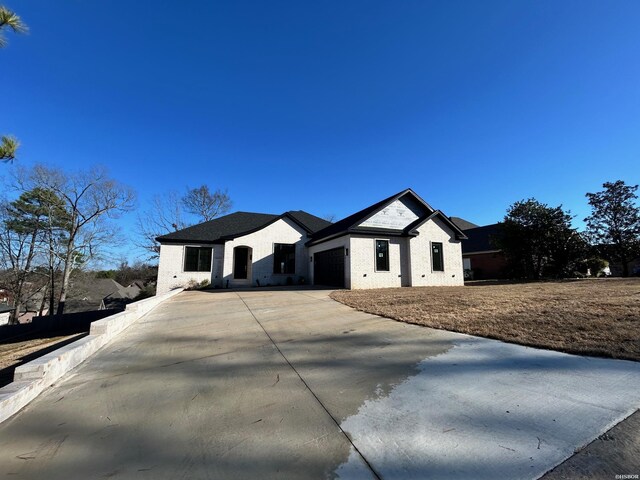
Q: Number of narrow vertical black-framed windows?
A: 2